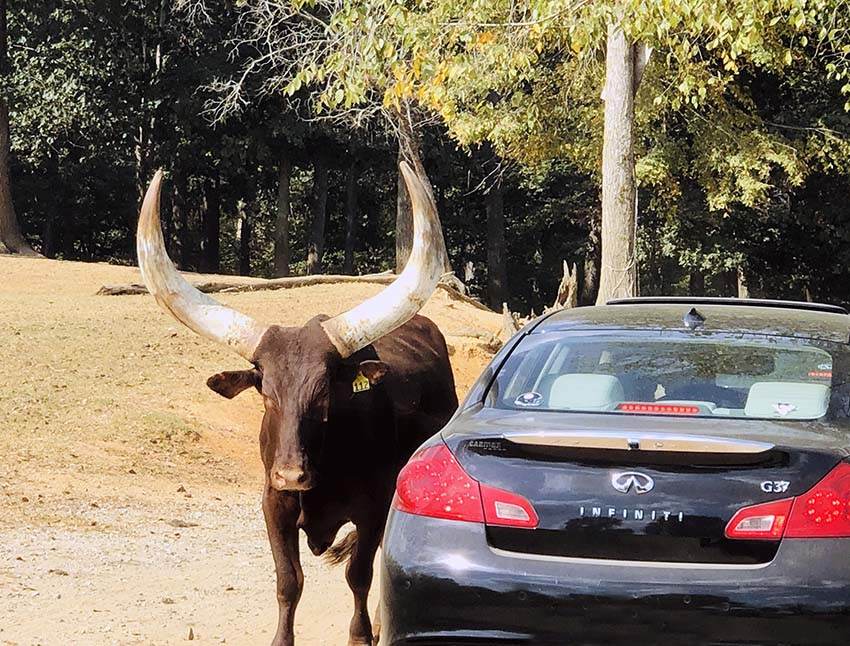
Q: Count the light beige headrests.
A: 2